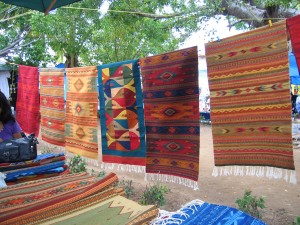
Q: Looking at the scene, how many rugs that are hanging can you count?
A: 7